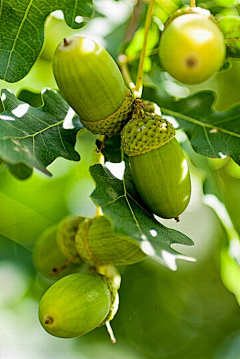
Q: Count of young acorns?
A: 6